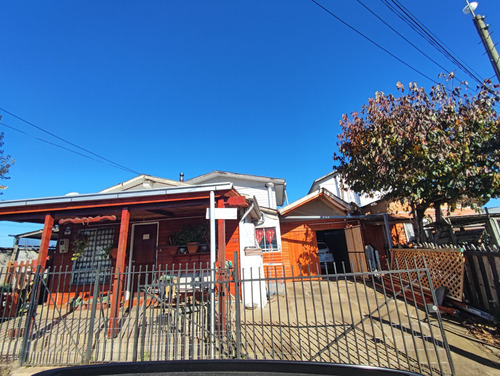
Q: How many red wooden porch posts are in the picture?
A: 3